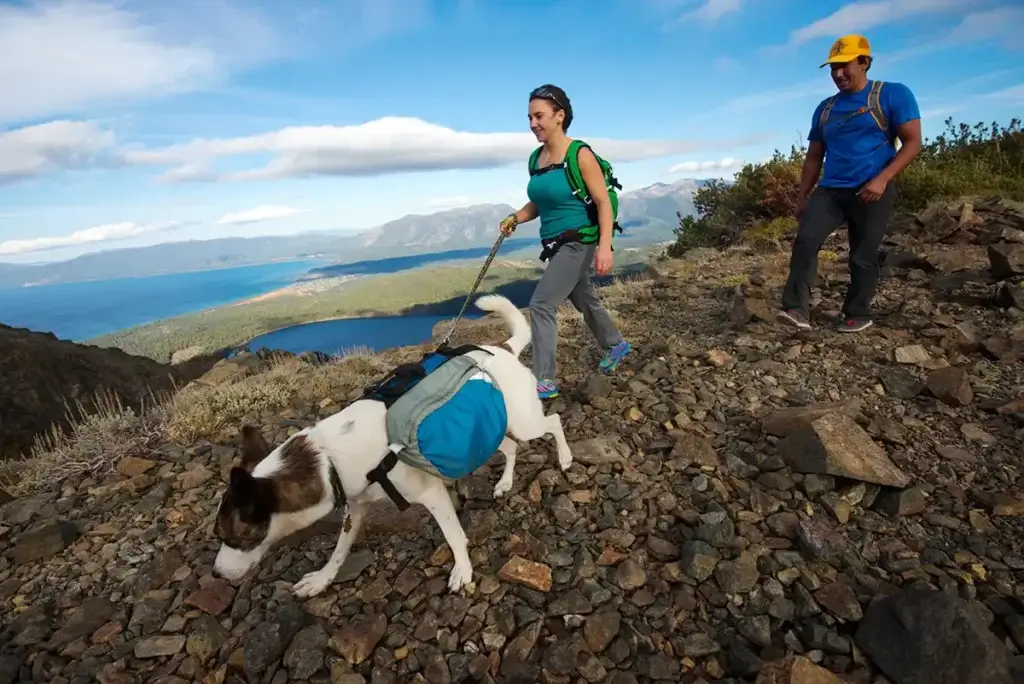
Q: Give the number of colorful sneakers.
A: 2